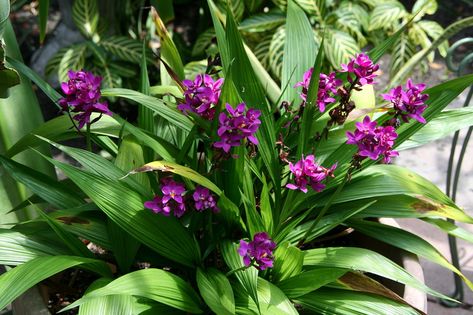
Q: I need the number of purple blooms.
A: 11